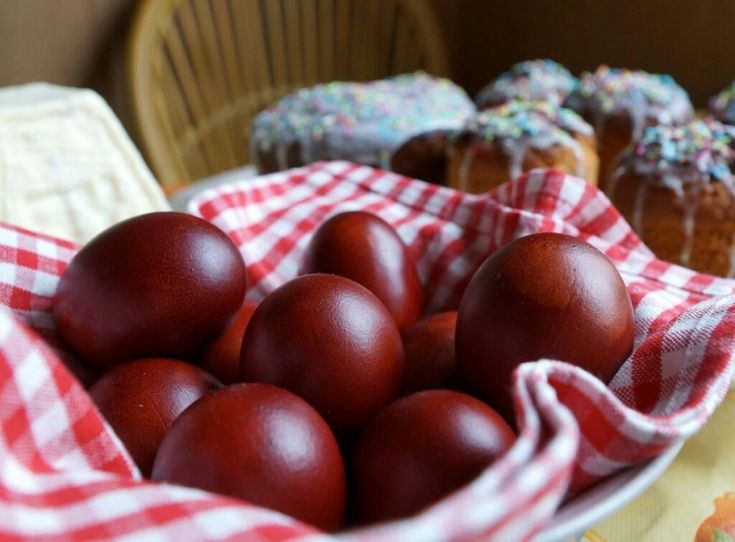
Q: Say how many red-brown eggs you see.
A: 9